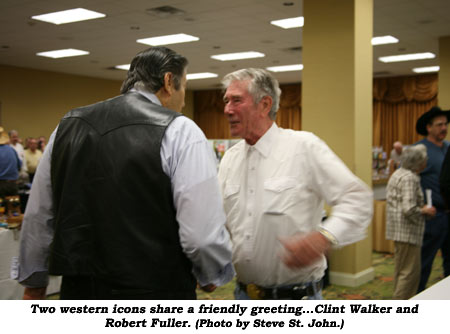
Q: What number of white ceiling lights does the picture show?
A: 11